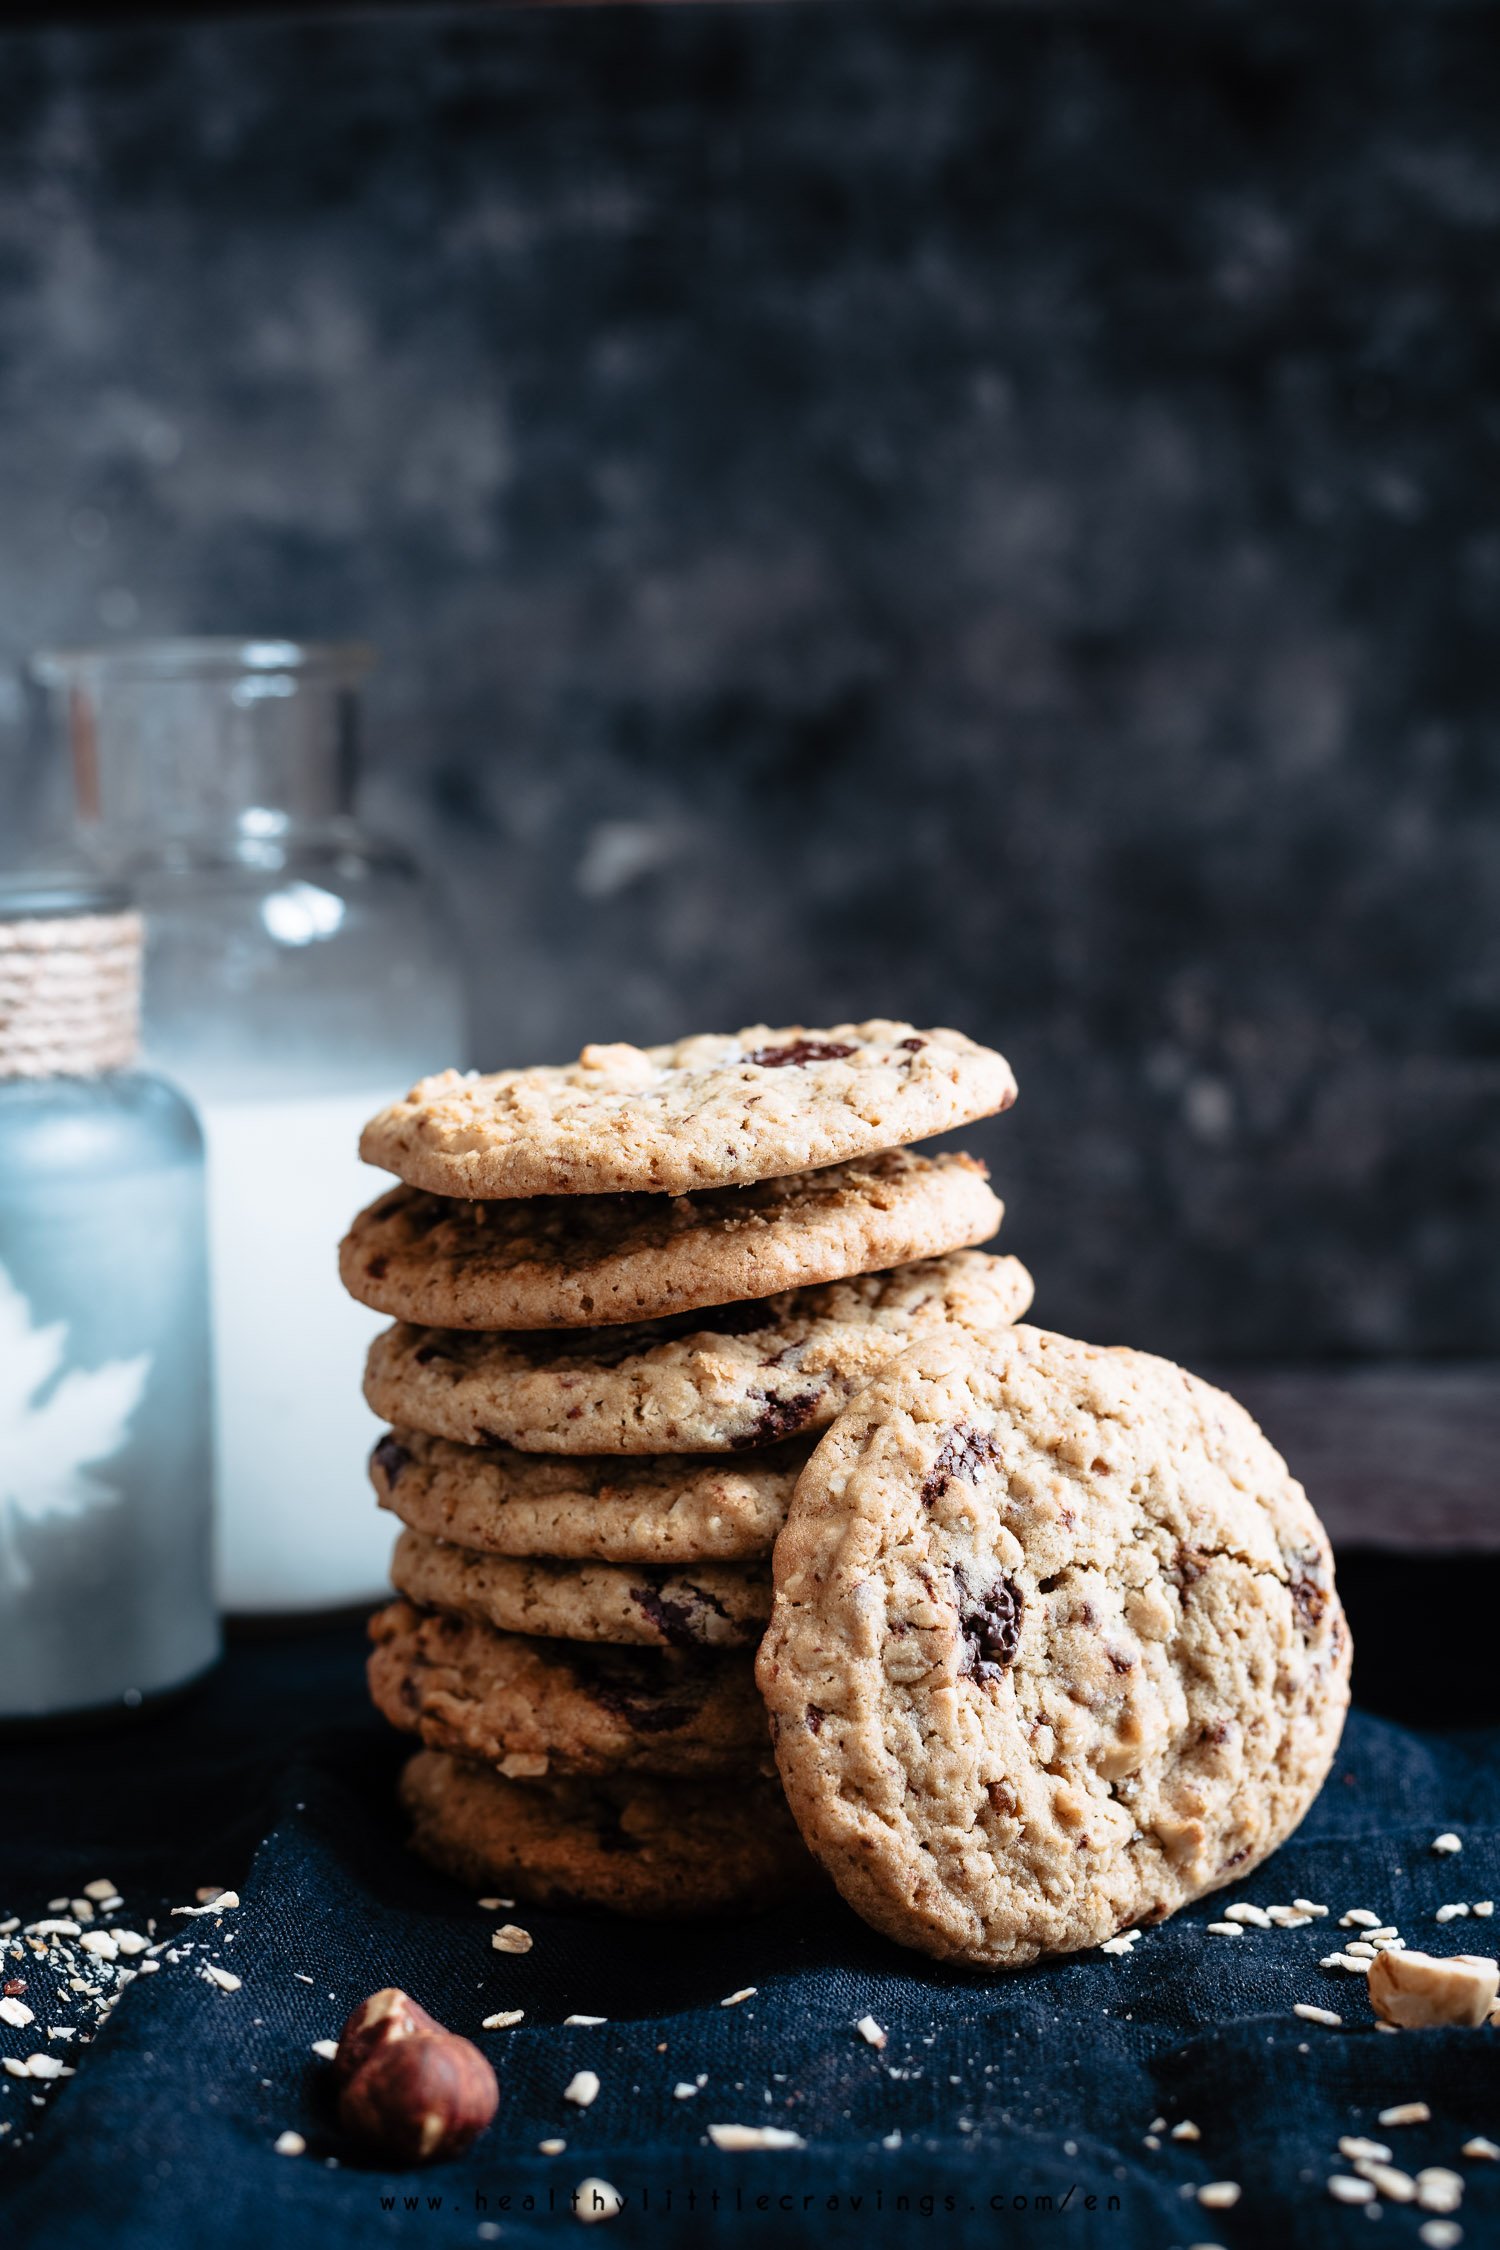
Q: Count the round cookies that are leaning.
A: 1